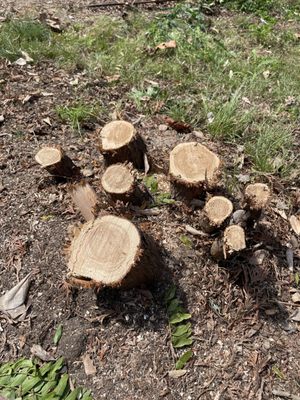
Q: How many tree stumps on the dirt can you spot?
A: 8